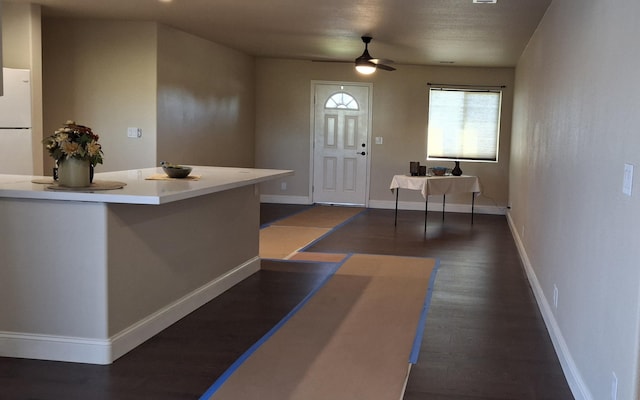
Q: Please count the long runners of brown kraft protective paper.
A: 2